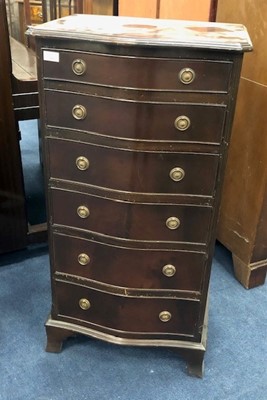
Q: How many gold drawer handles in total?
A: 12